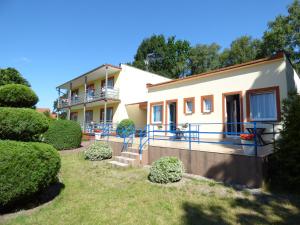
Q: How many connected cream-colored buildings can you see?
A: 2